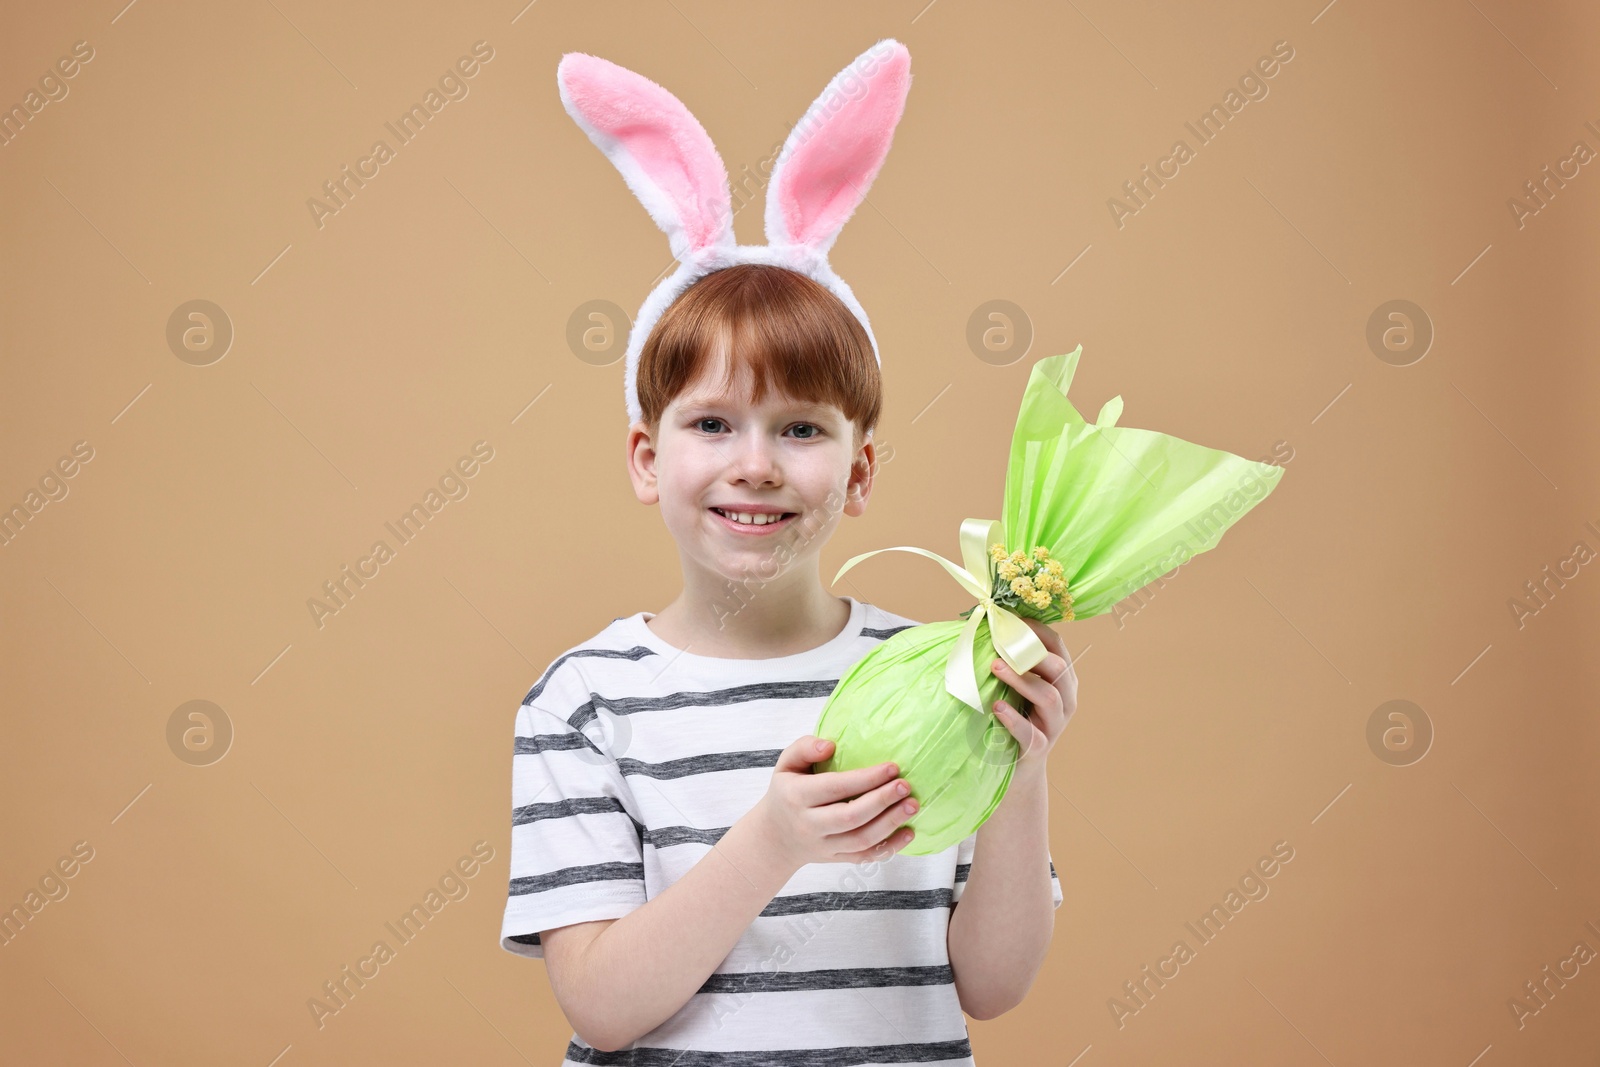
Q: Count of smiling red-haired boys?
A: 1